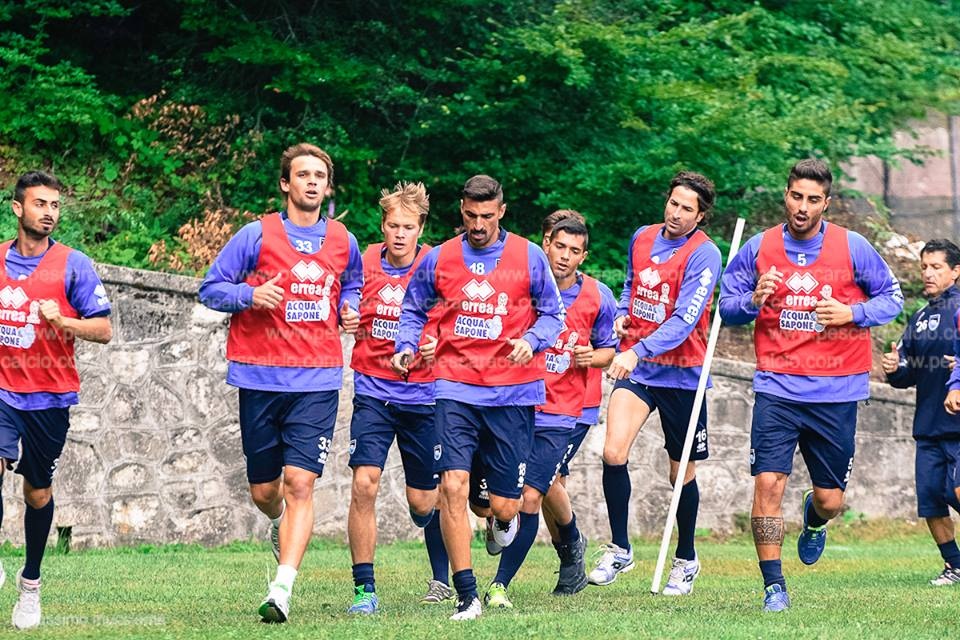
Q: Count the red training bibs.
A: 8